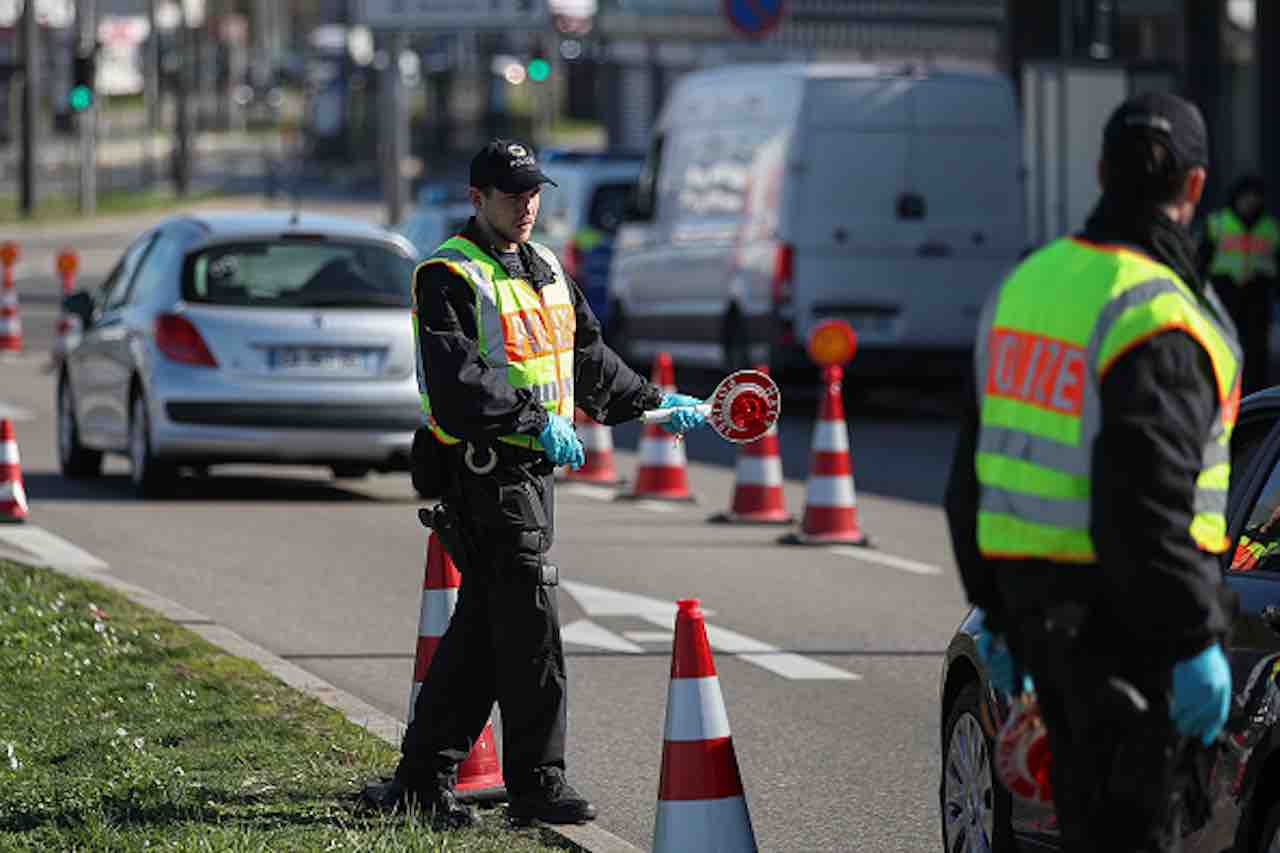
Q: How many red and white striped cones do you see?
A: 9